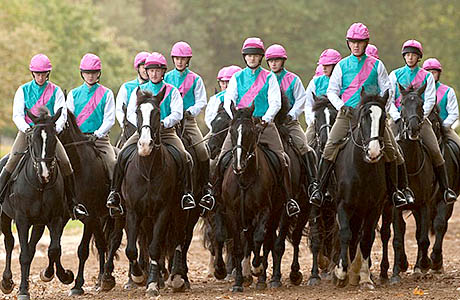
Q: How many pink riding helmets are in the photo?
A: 14